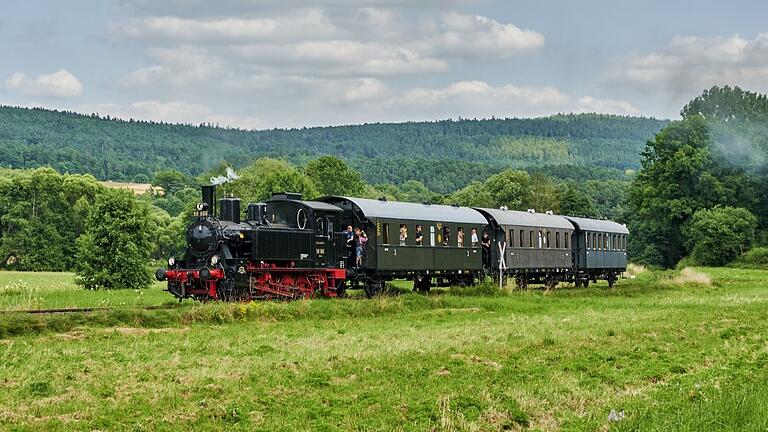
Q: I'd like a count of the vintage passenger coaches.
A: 3